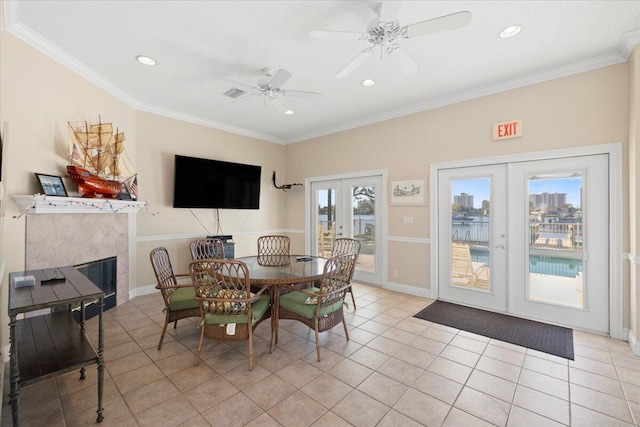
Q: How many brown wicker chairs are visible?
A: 6